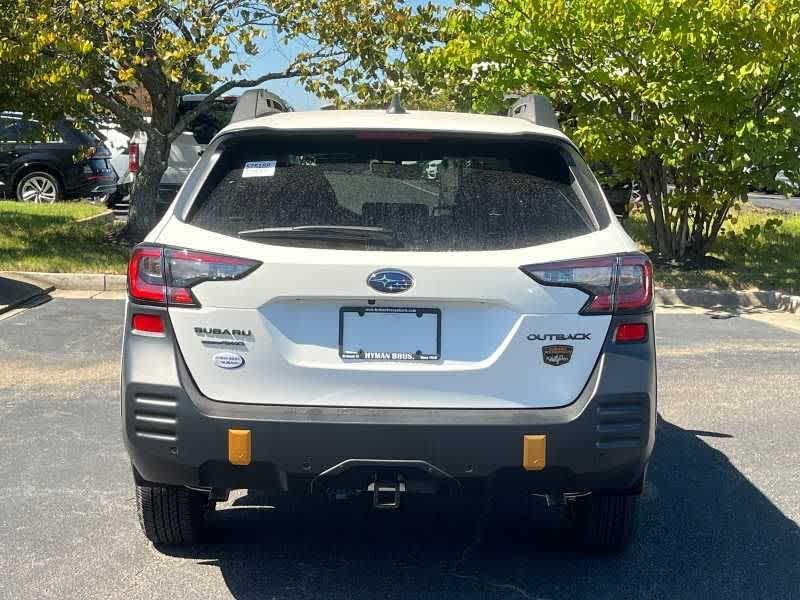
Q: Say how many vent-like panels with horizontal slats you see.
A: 2